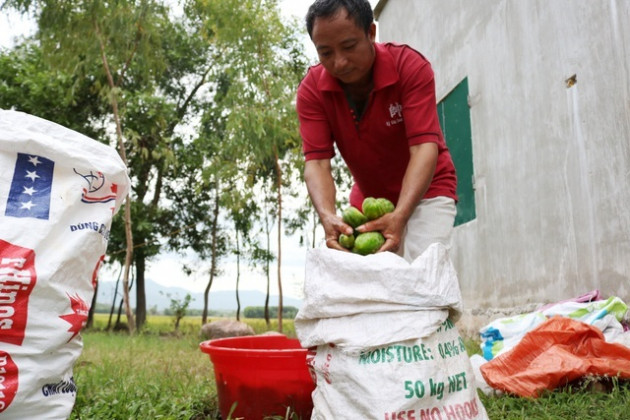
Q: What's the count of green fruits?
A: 5